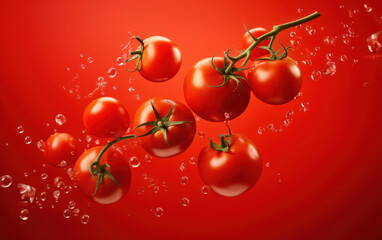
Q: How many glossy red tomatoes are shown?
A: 9